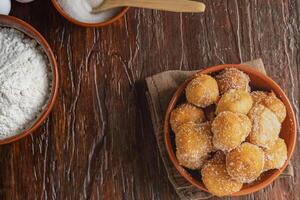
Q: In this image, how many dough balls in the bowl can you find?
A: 11